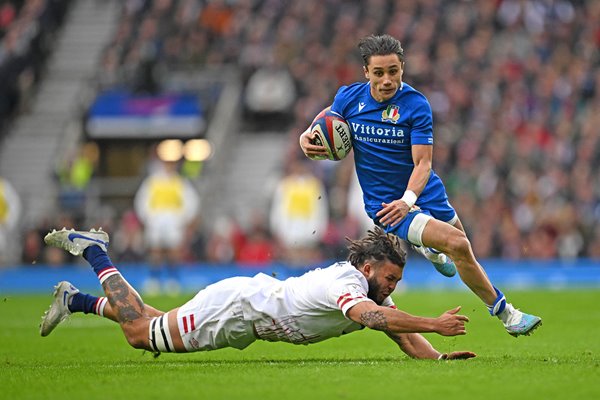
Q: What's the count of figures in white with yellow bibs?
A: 3